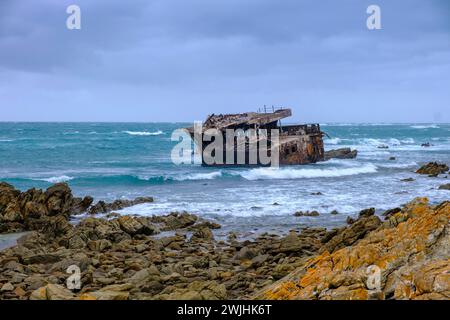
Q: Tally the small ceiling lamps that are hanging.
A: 0